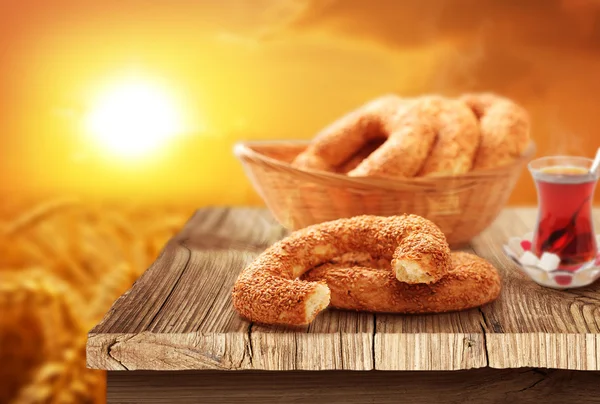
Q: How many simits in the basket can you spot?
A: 3